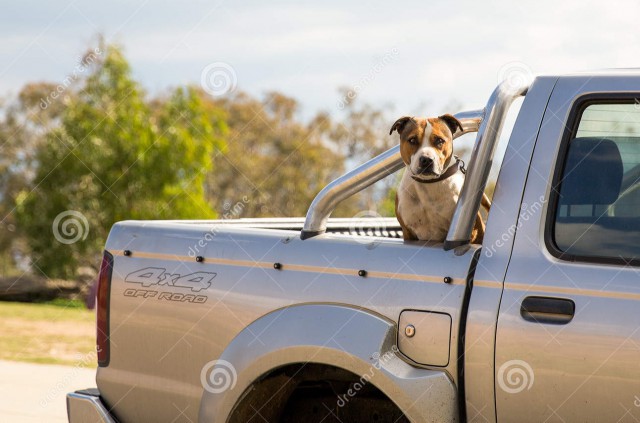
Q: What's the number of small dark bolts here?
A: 5